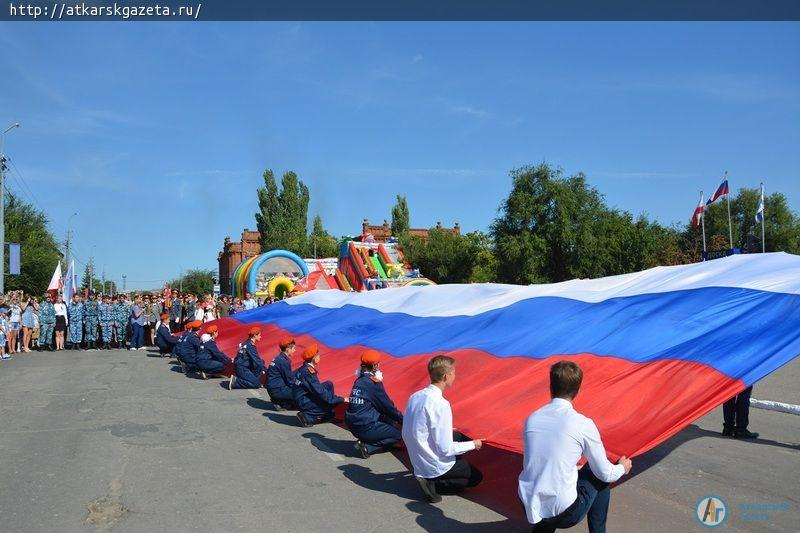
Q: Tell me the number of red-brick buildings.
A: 2